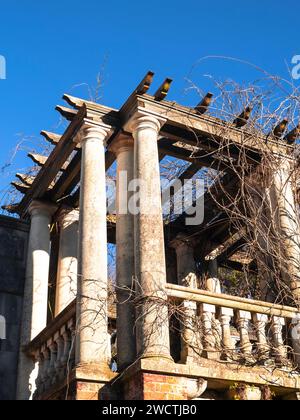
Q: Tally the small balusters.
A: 12